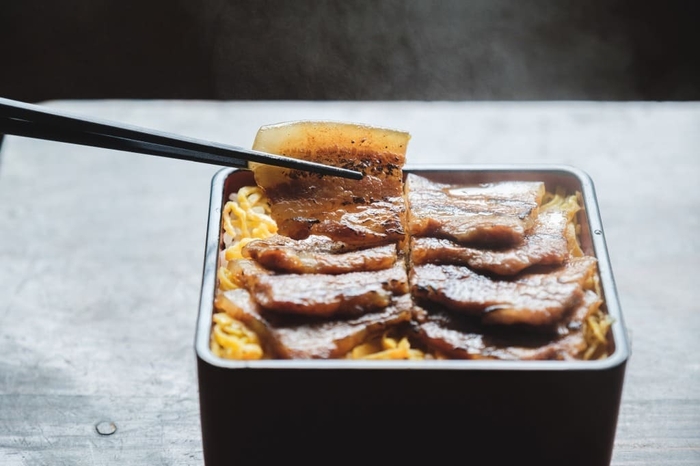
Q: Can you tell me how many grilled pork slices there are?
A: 8